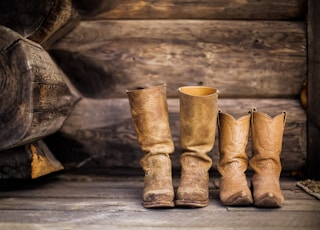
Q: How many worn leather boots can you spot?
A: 4